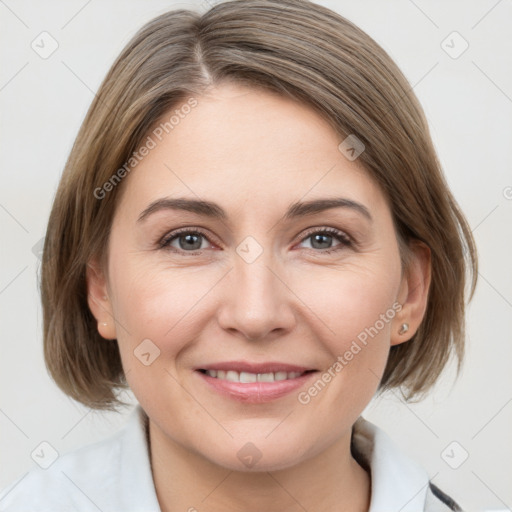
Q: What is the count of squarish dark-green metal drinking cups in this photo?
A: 0